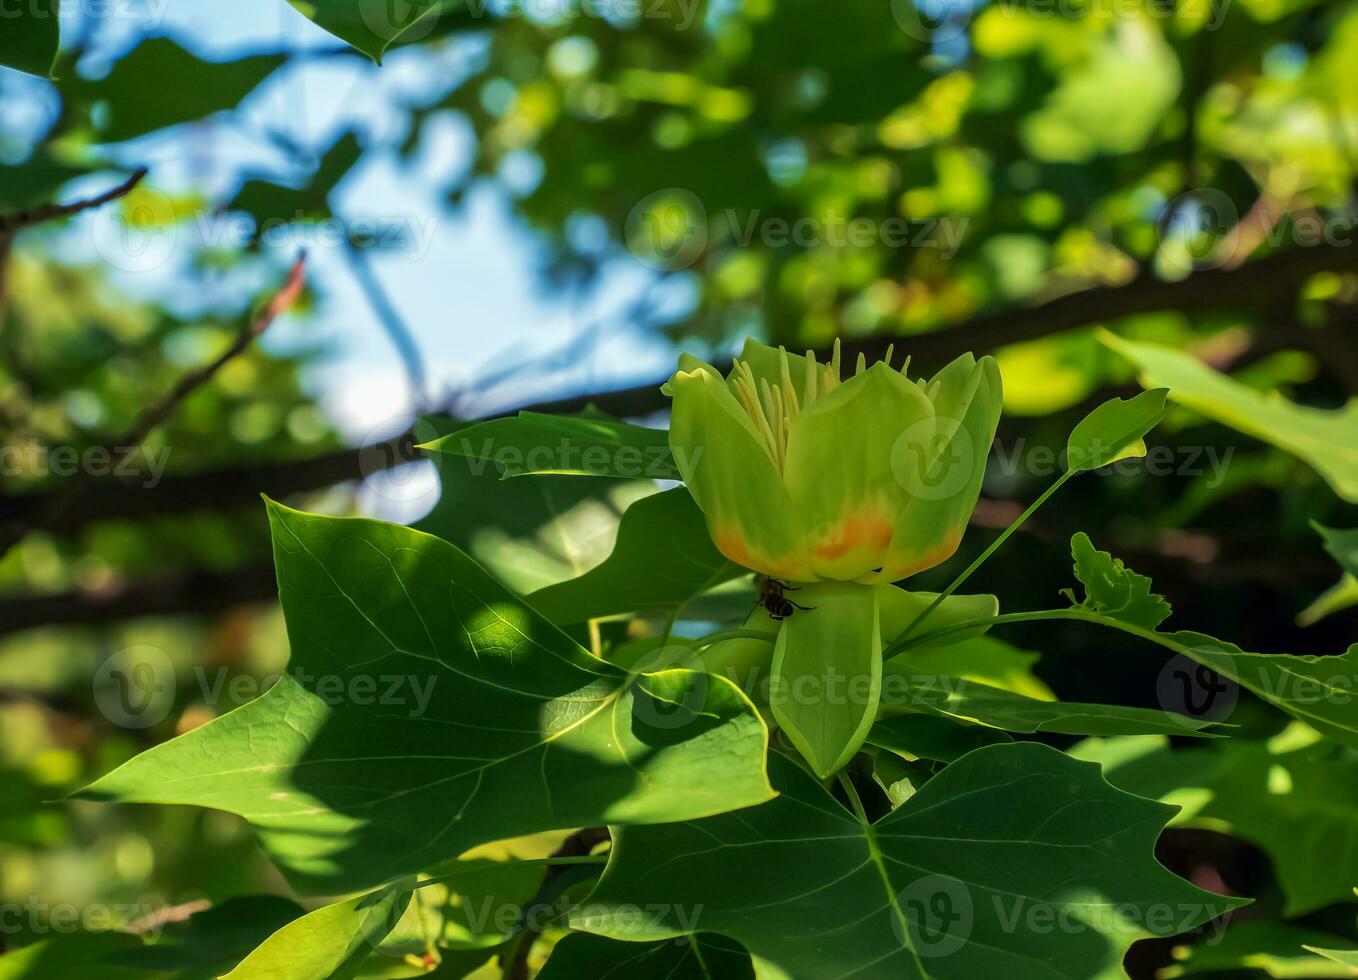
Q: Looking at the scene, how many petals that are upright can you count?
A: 6